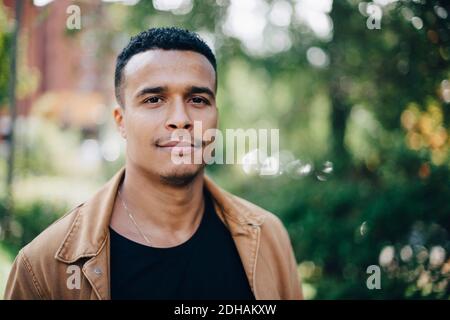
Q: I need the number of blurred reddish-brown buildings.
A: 1